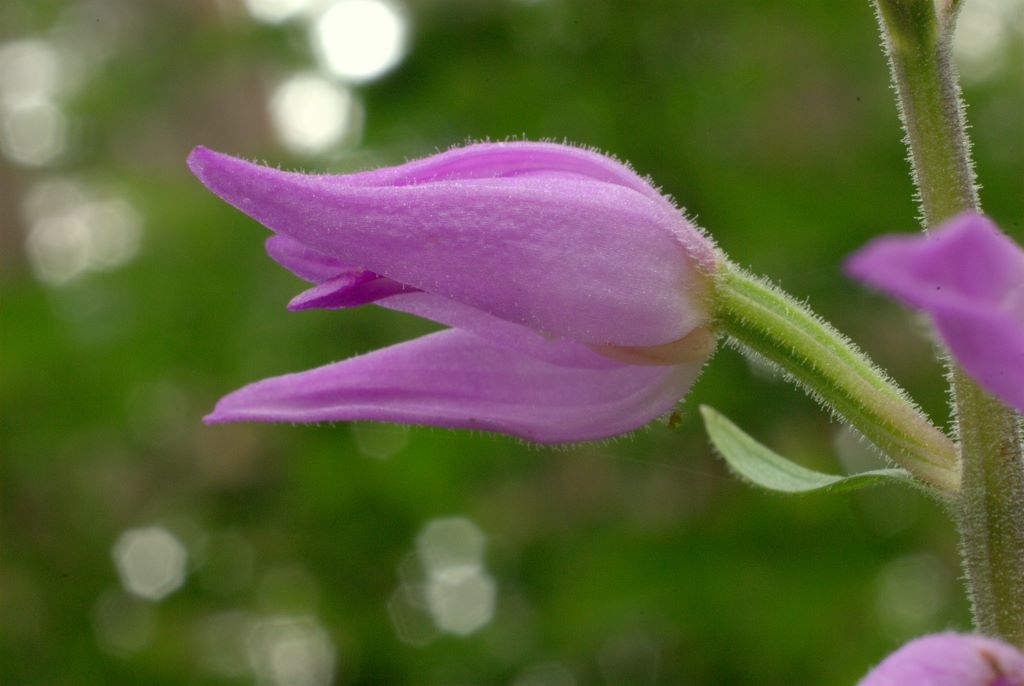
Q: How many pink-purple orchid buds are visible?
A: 3